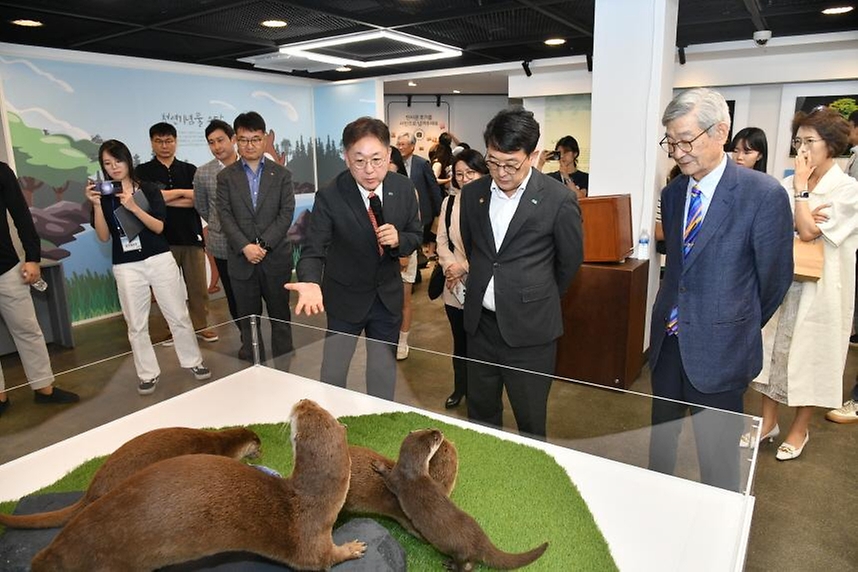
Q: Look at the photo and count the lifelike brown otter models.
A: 4